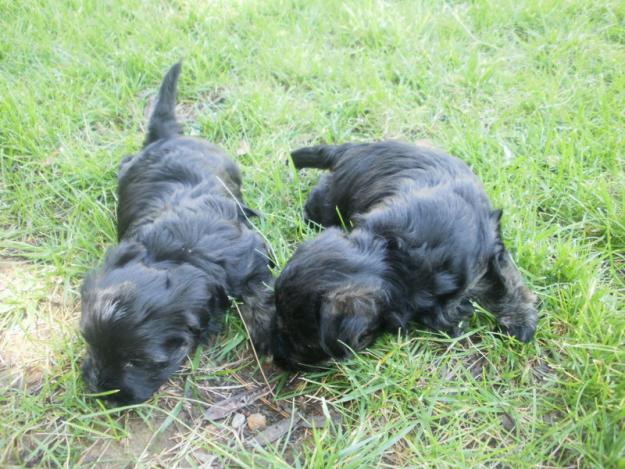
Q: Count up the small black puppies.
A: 2